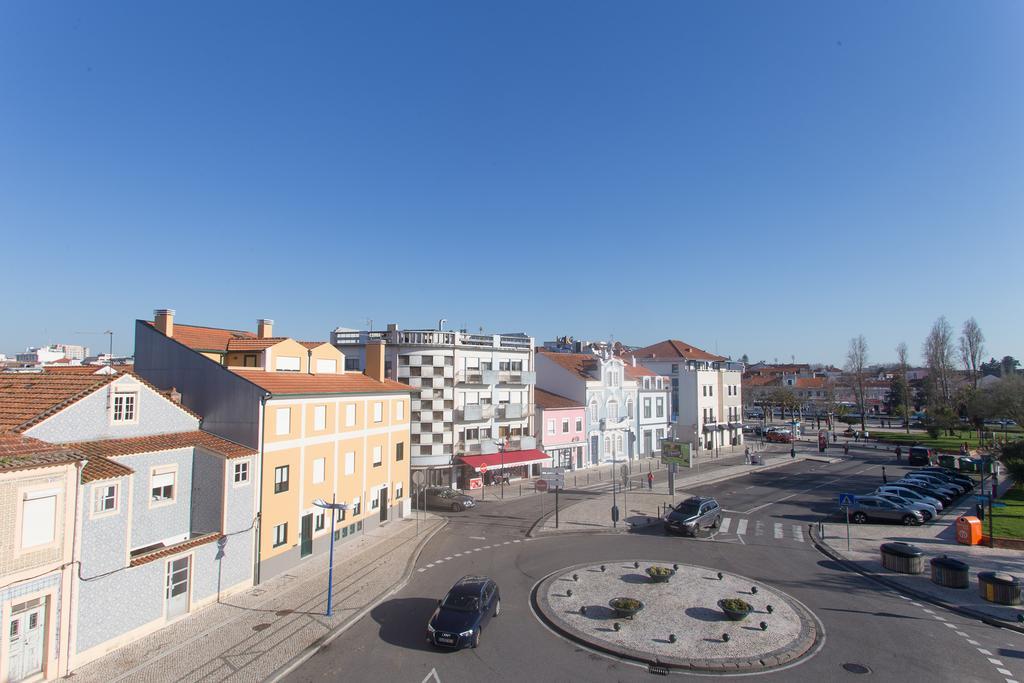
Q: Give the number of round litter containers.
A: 3